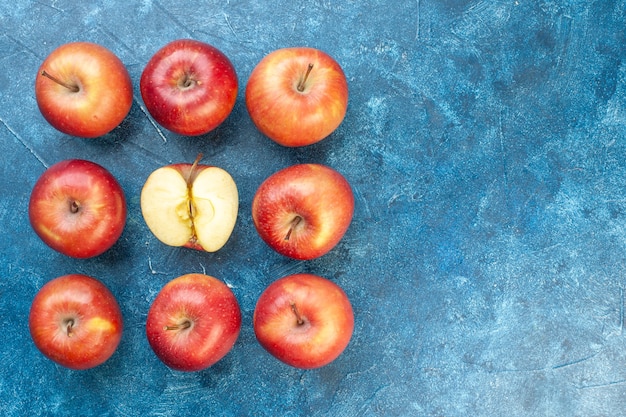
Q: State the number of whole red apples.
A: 8